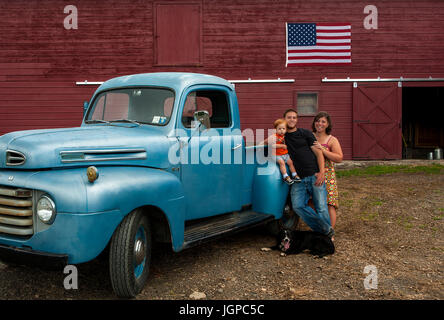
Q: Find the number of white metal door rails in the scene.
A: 2